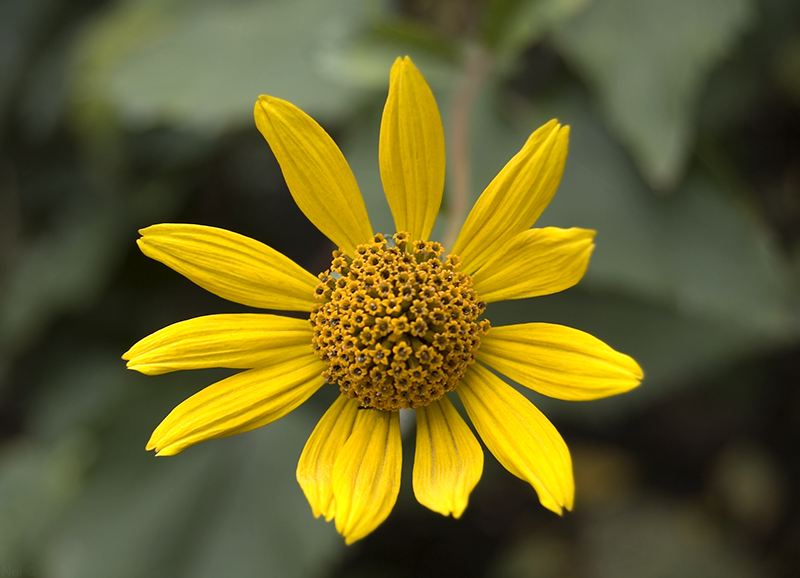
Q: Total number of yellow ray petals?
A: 12